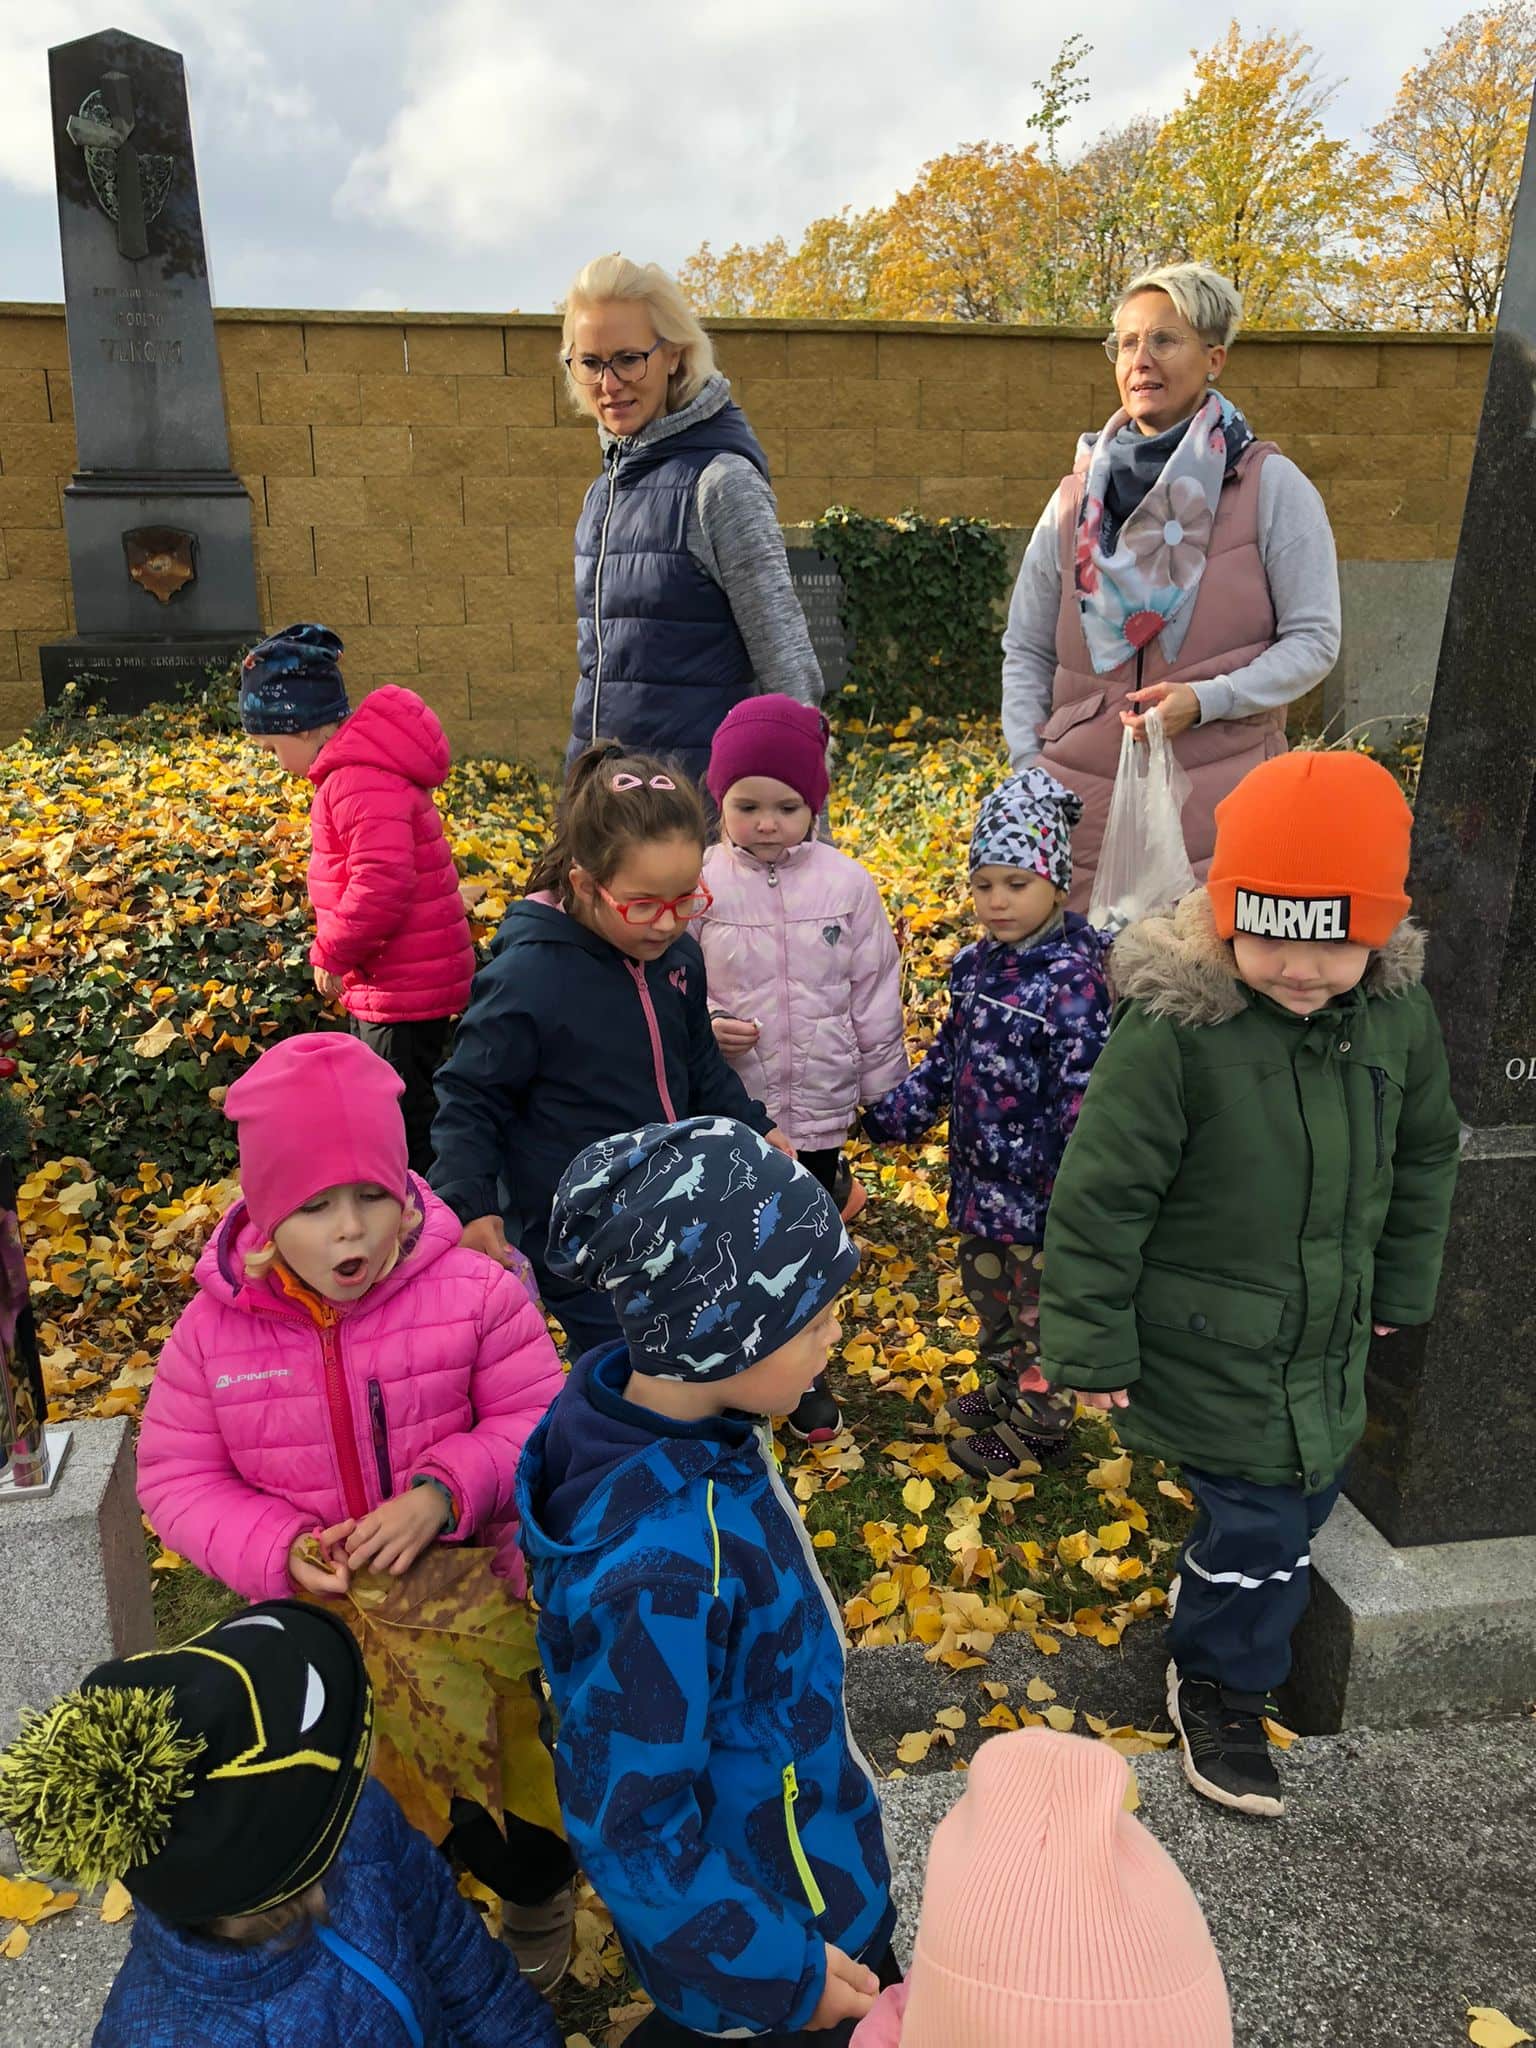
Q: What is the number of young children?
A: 9